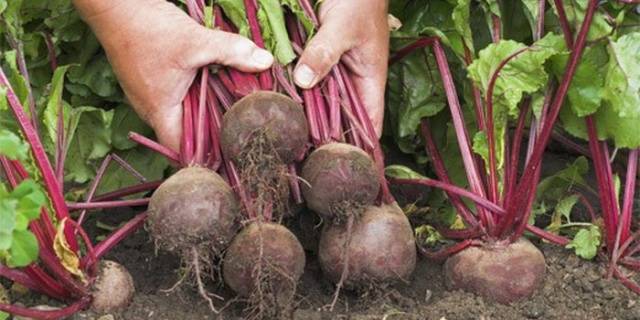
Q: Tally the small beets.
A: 1